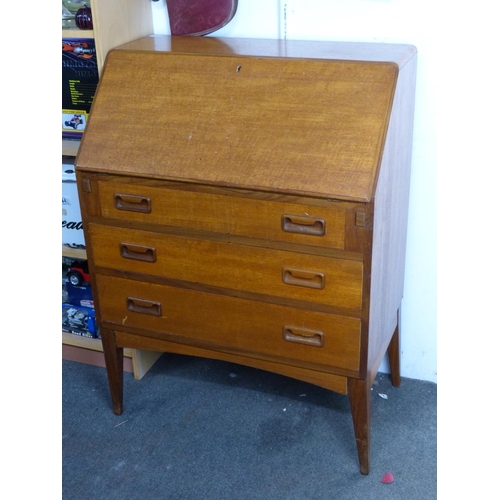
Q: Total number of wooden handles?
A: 6